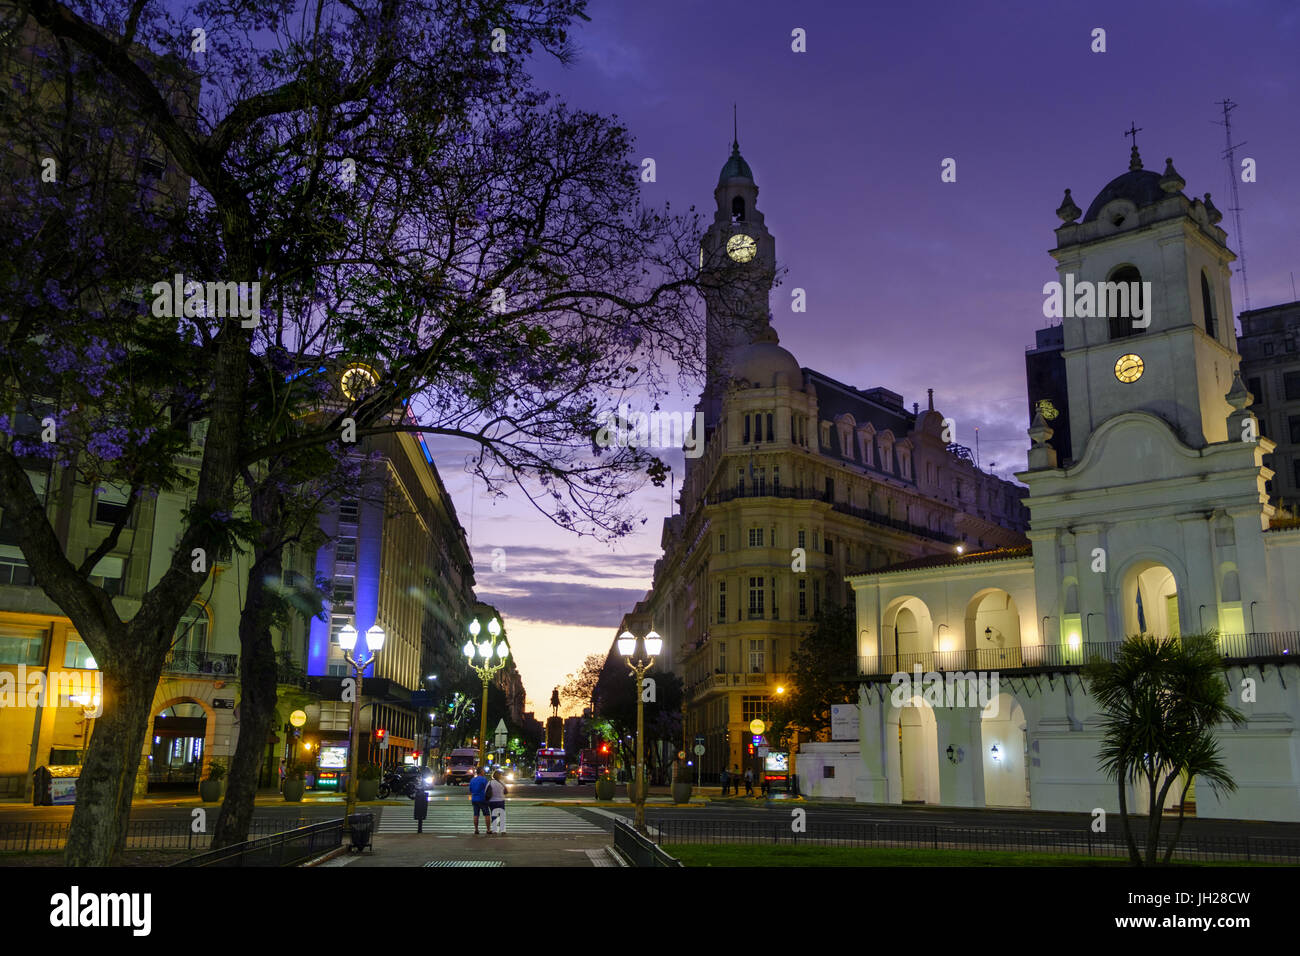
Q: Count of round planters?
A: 6